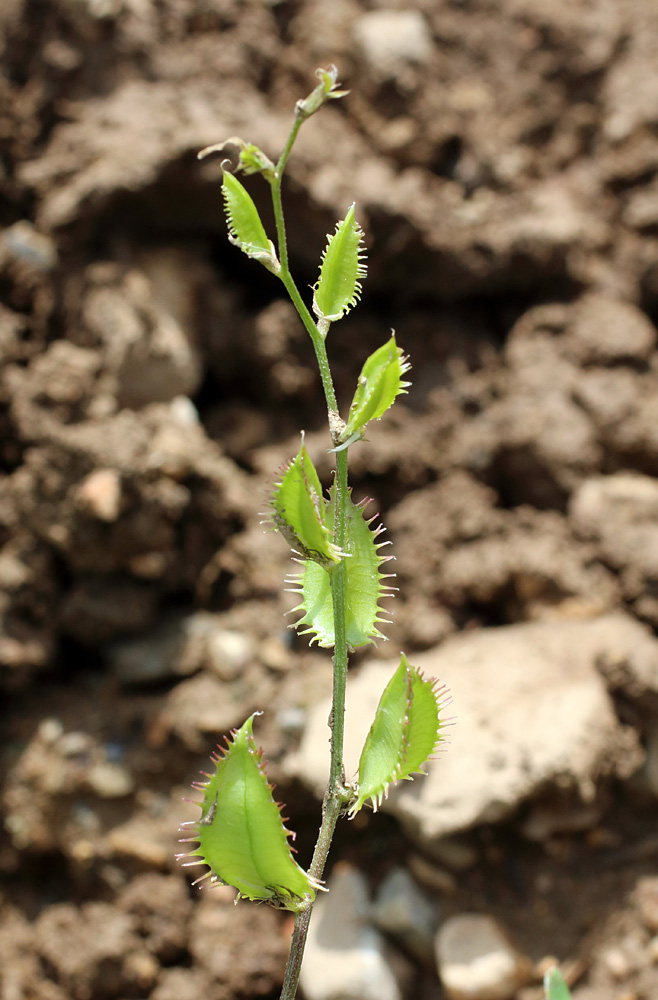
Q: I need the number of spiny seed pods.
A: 7